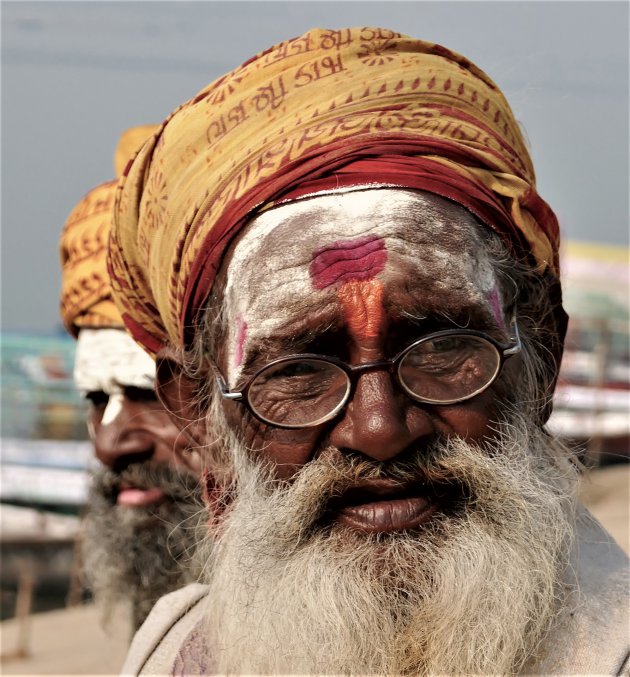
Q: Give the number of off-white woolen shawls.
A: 1